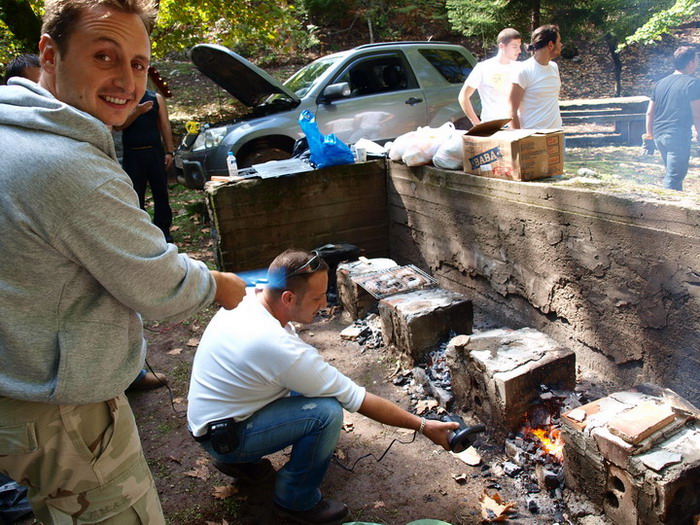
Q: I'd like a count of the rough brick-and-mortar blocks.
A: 4